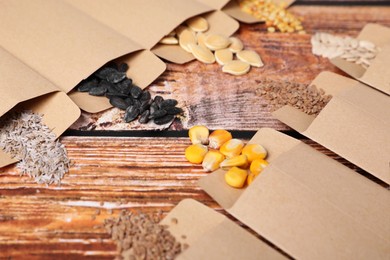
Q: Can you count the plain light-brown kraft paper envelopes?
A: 8